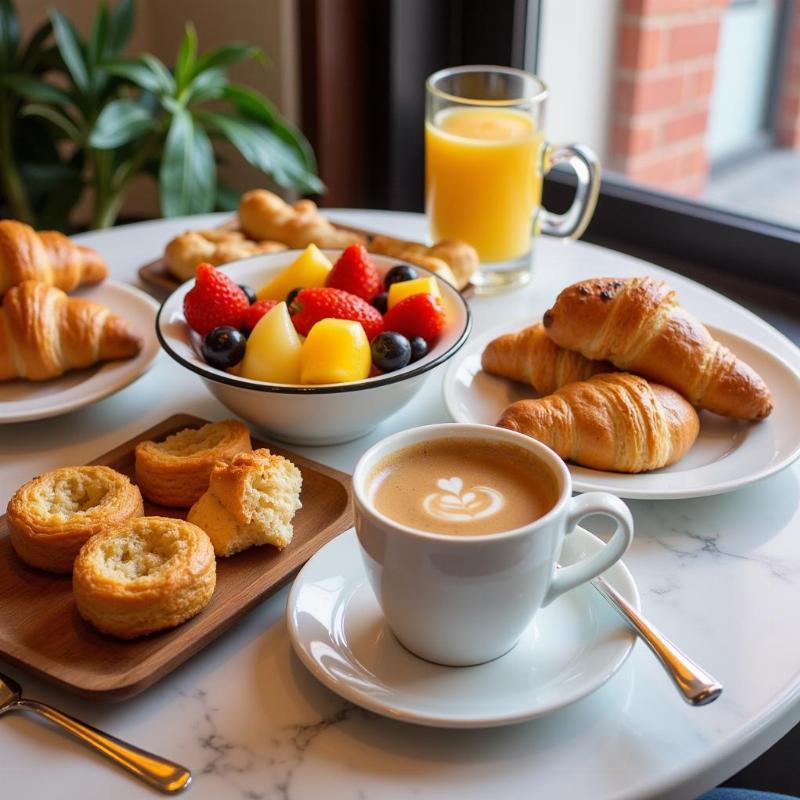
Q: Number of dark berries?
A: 7